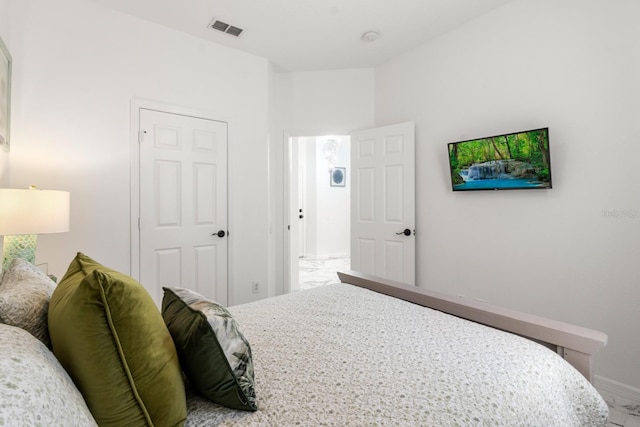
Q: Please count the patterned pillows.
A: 3